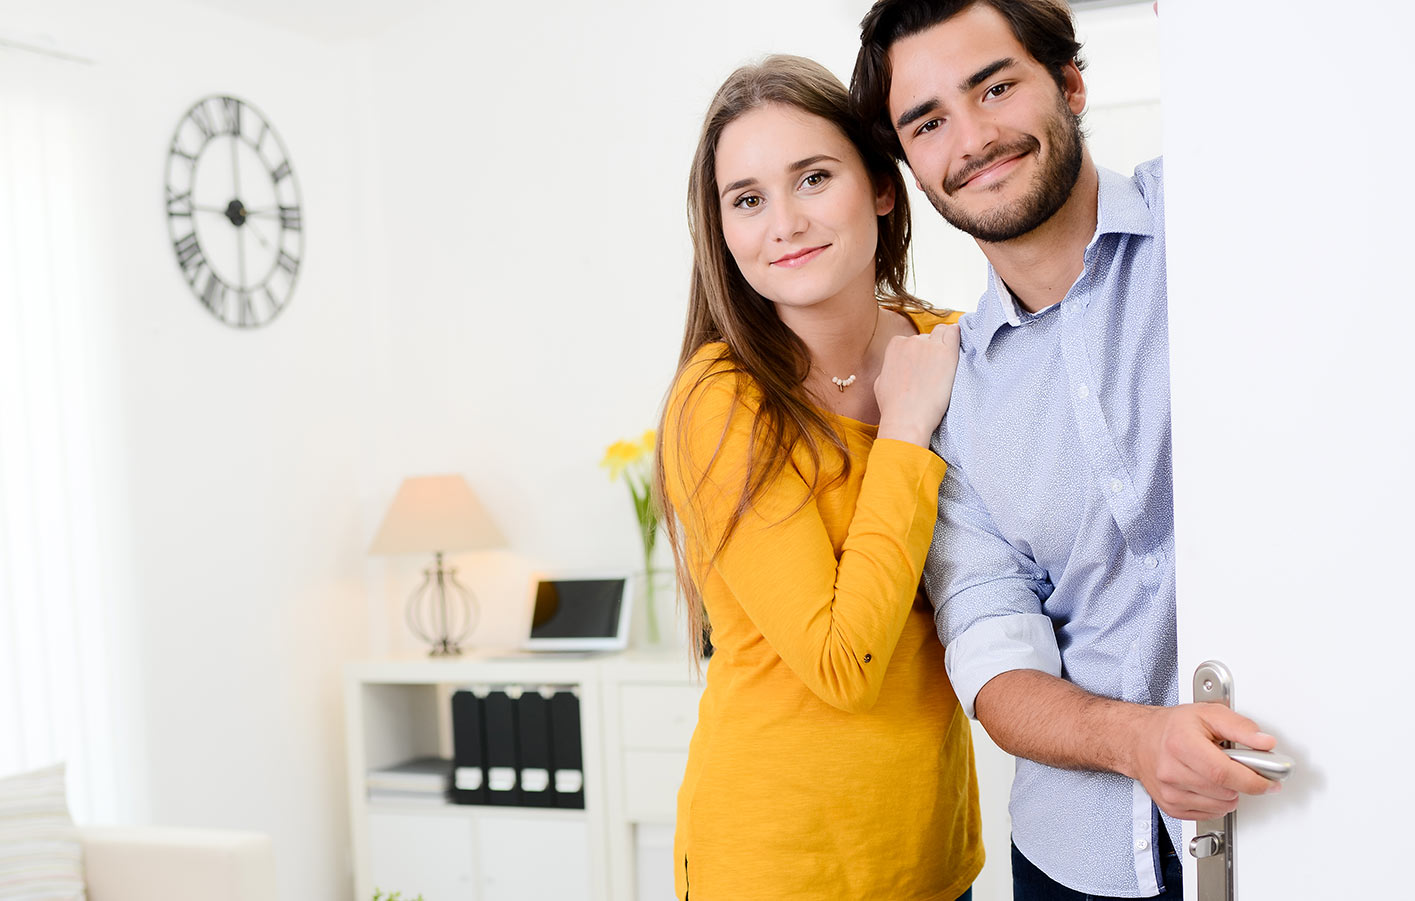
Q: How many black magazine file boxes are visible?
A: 4